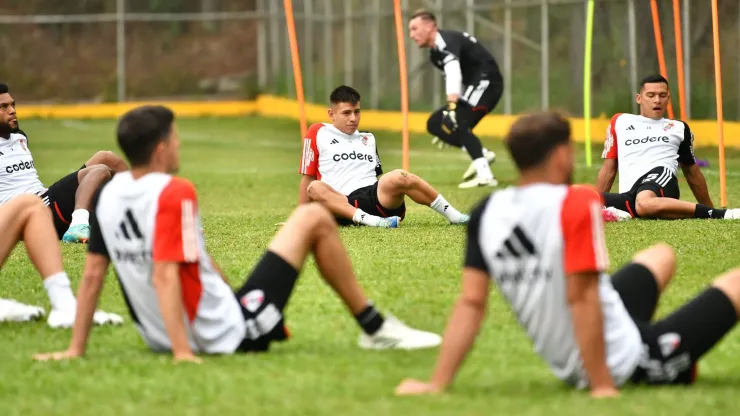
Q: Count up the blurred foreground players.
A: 2